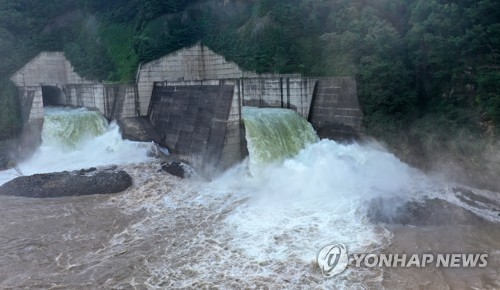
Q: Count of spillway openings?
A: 2